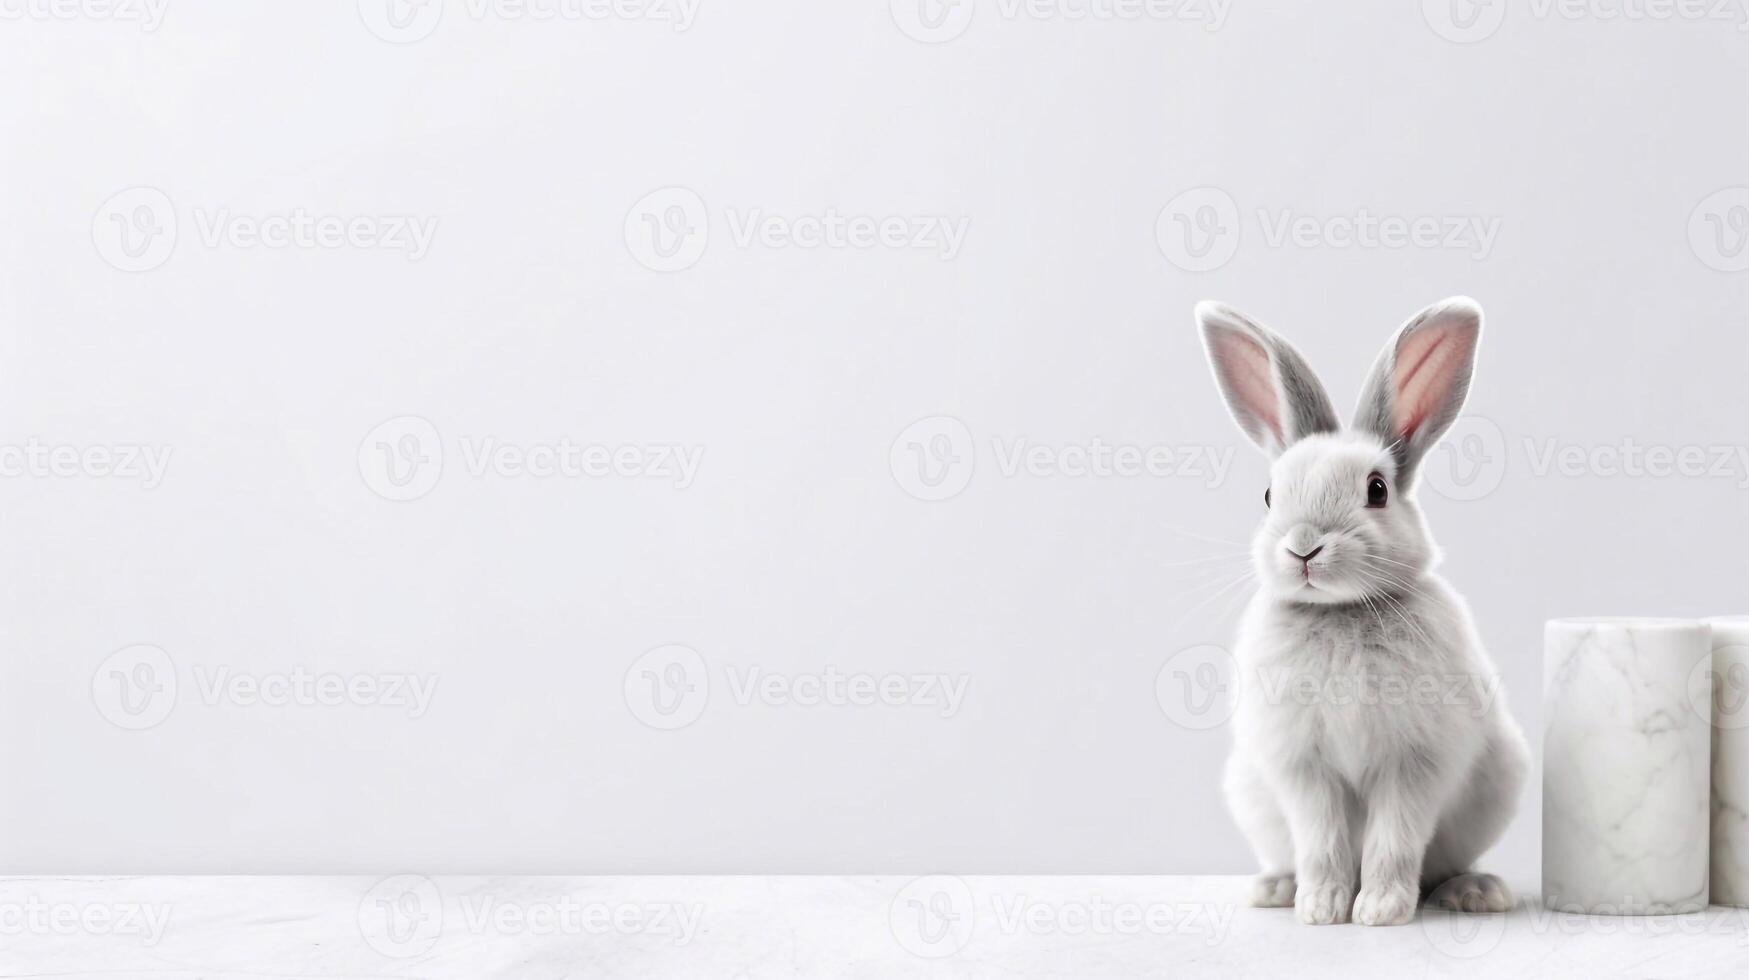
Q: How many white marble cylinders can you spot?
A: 2